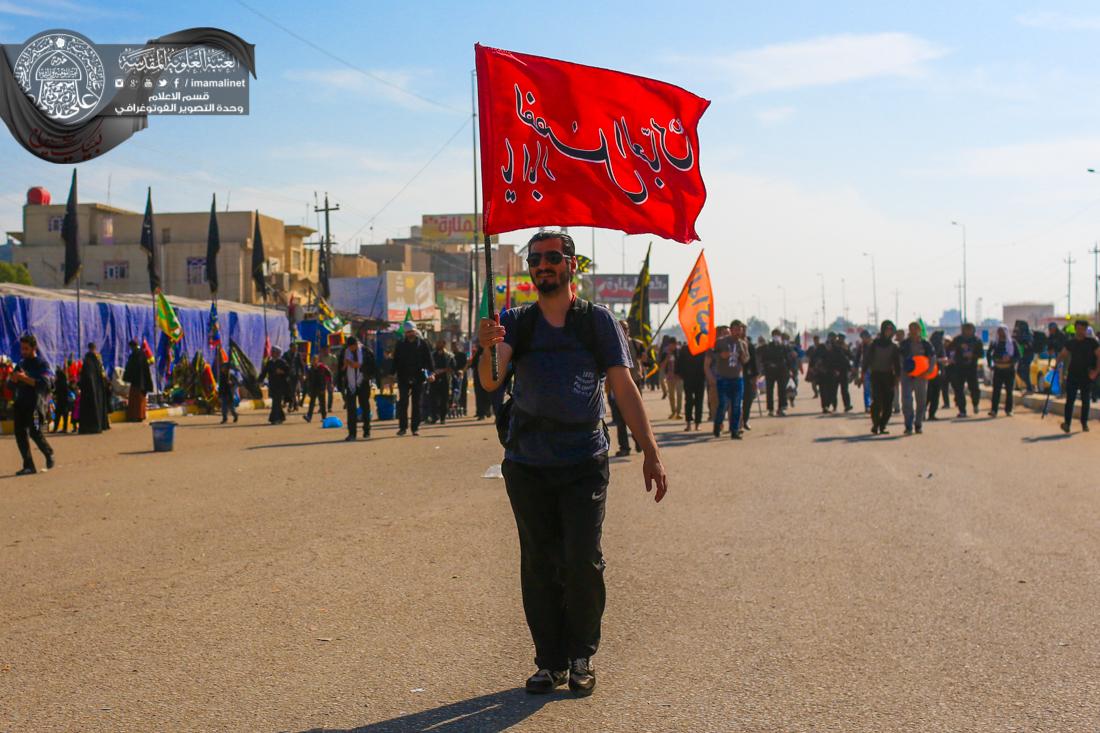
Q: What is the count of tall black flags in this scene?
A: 5